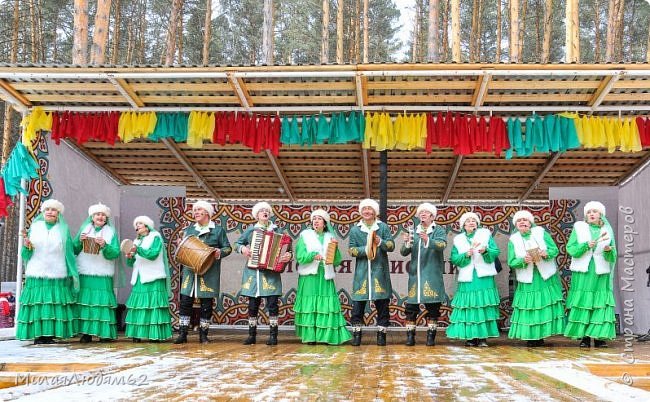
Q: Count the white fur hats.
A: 11